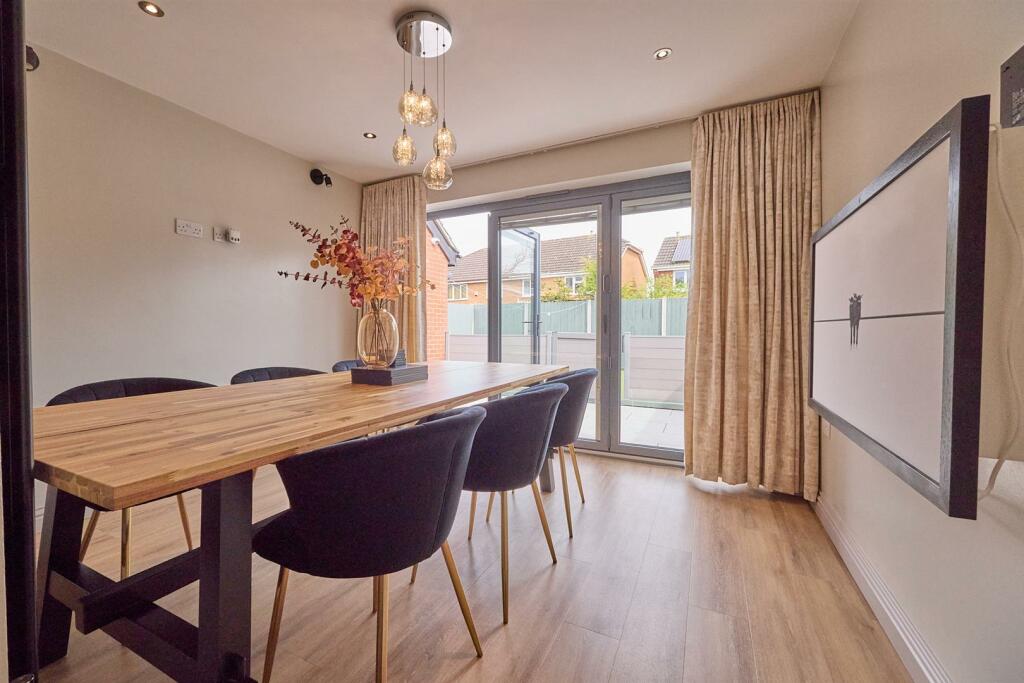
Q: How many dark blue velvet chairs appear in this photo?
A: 6